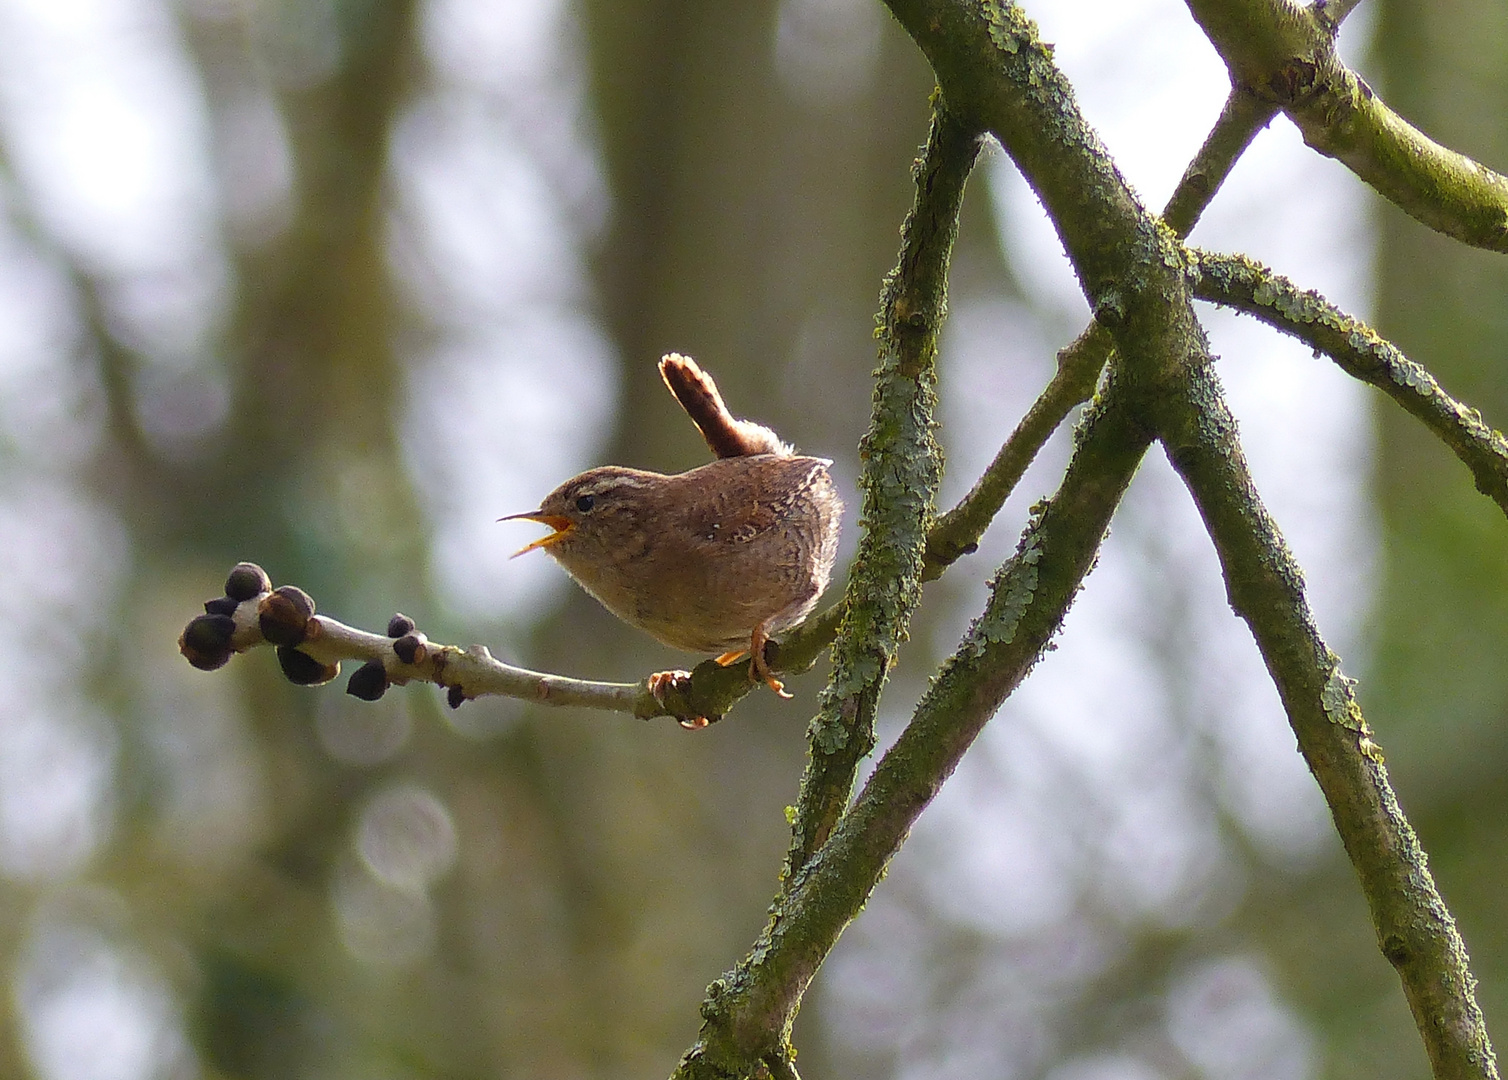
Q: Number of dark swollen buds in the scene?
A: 9